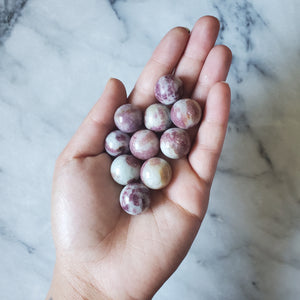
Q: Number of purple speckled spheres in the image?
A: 10